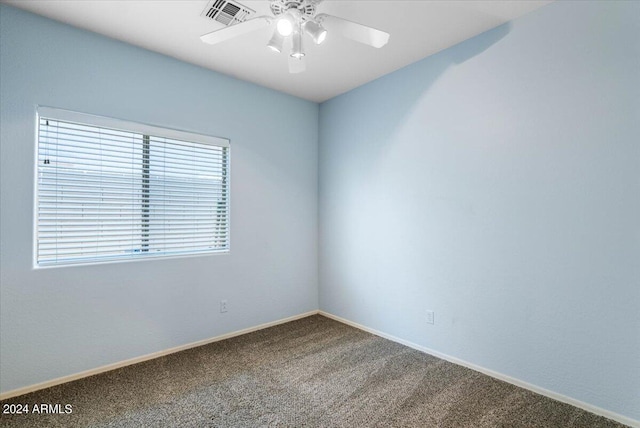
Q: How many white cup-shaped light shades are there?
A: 4